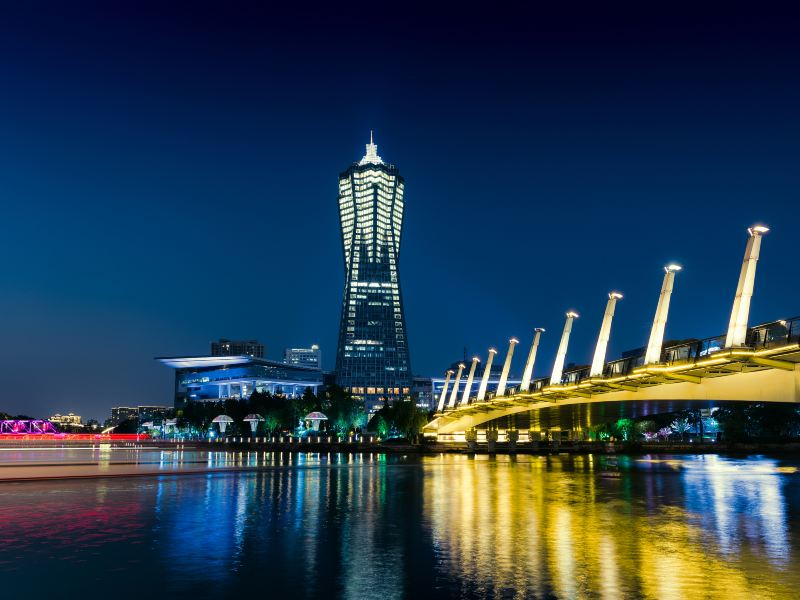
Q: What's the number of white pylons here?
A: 10